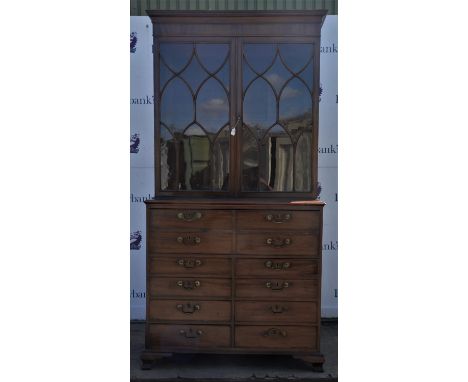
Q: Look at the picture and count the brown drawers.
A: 12